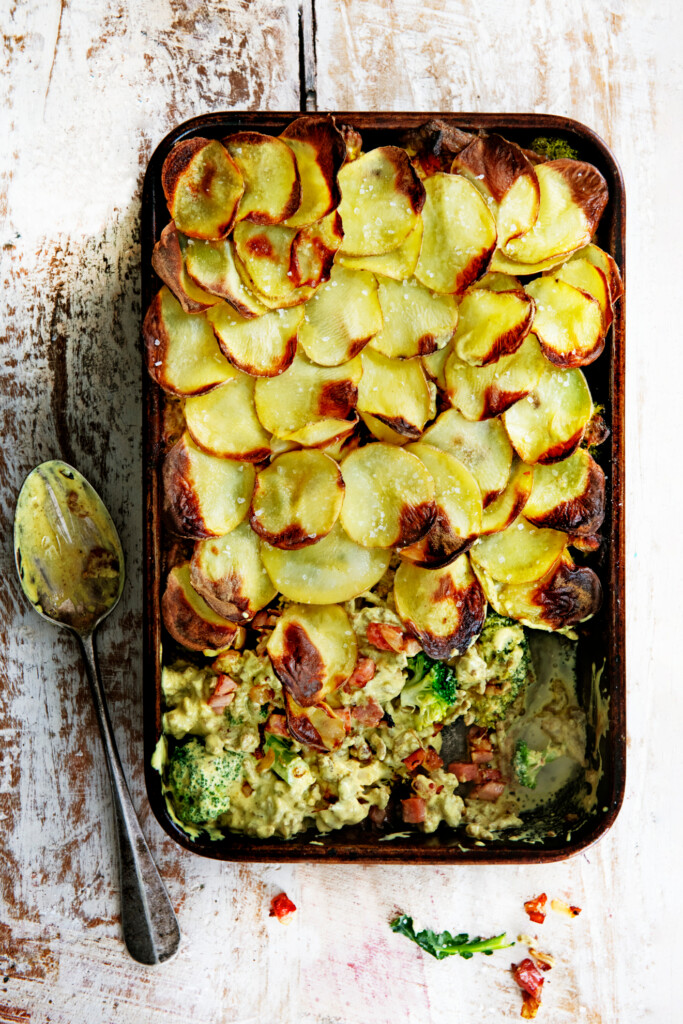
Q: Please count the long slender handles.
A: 1